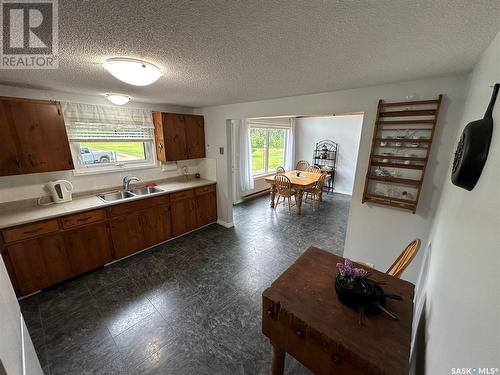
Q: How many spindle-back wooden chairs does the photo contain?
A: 6